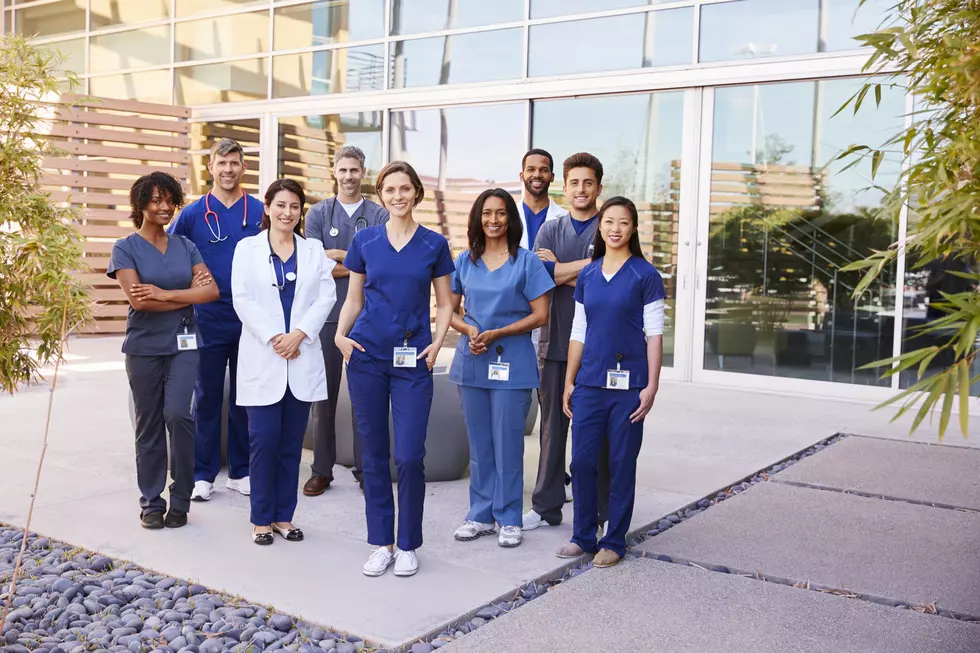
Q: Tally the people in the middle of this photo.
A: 9